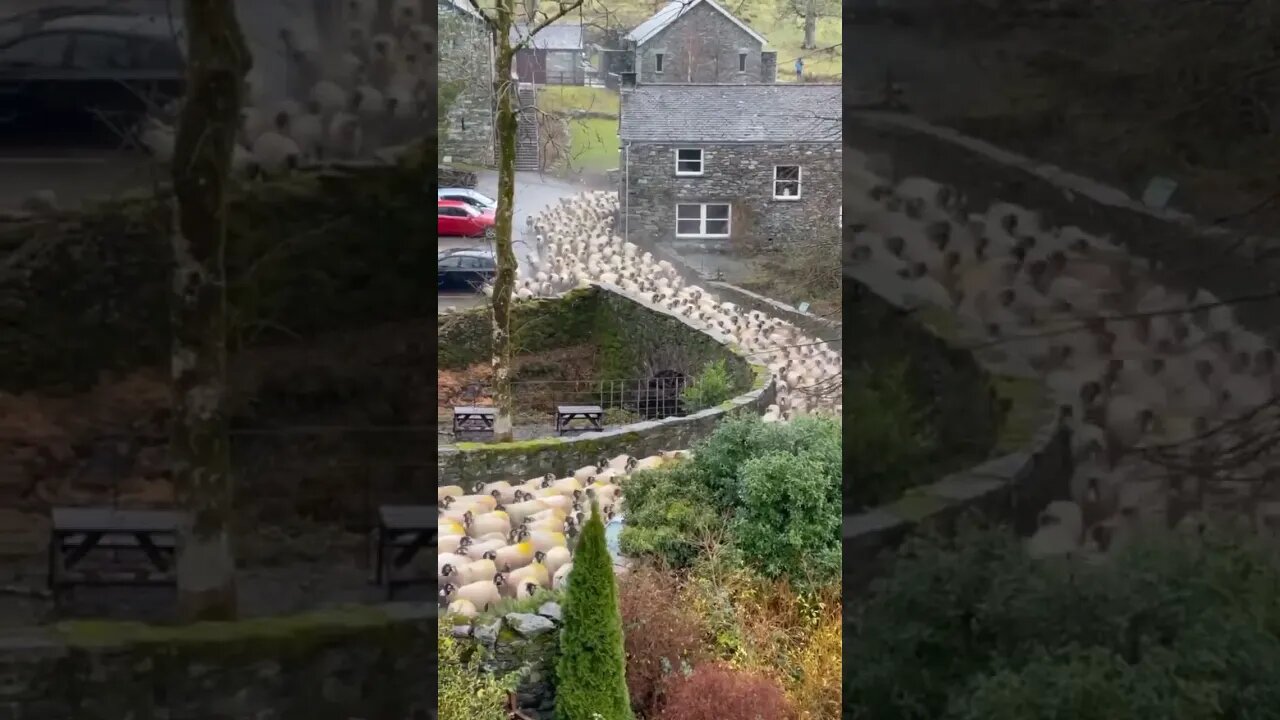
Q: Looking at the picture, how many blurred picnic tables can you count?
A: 2